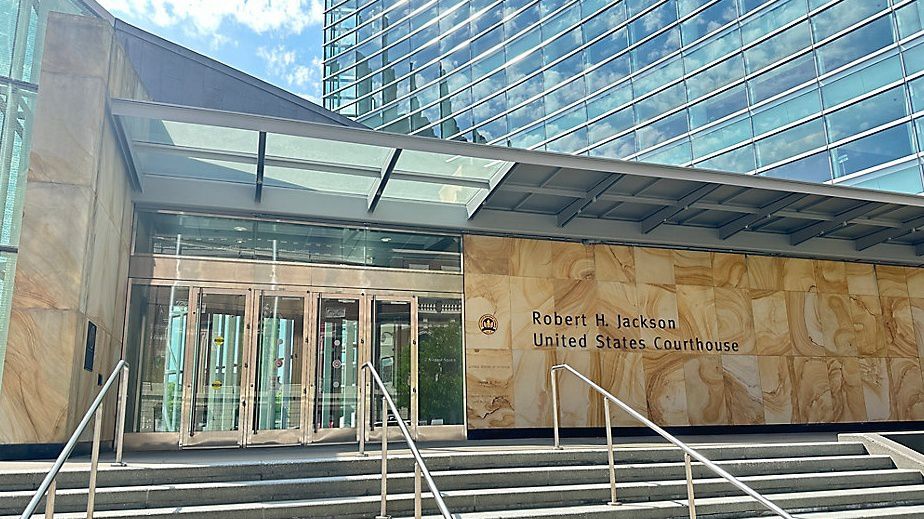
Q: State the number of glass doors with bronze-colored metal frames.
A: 4